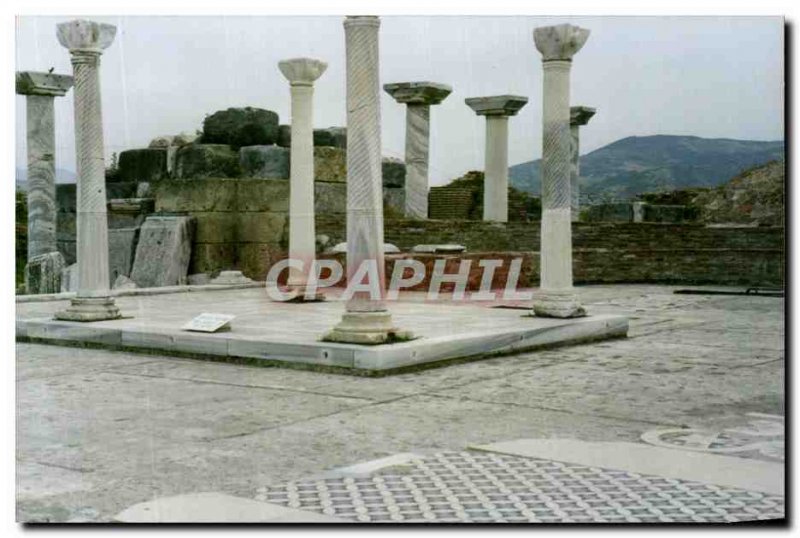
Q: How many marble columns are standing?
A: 8